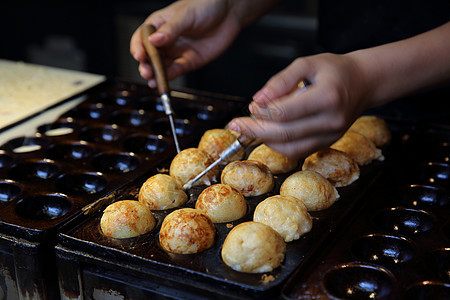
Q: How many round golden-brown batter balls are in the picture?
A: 14